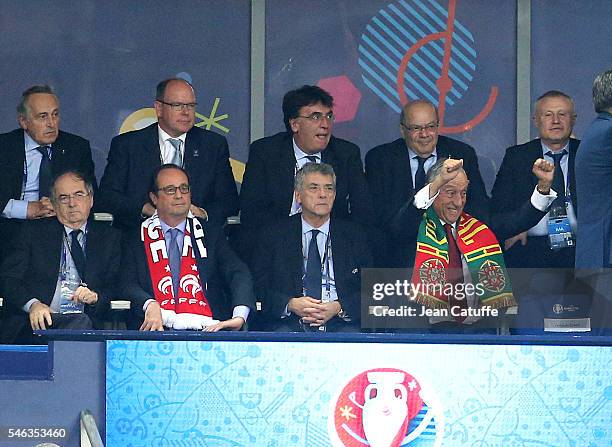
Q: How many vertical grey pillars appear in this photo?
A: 2